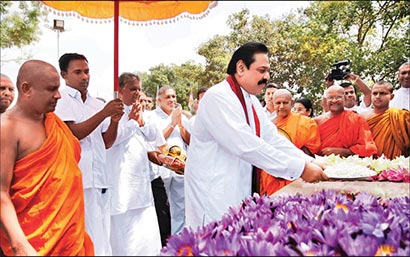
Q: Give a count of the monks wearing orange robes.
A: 4